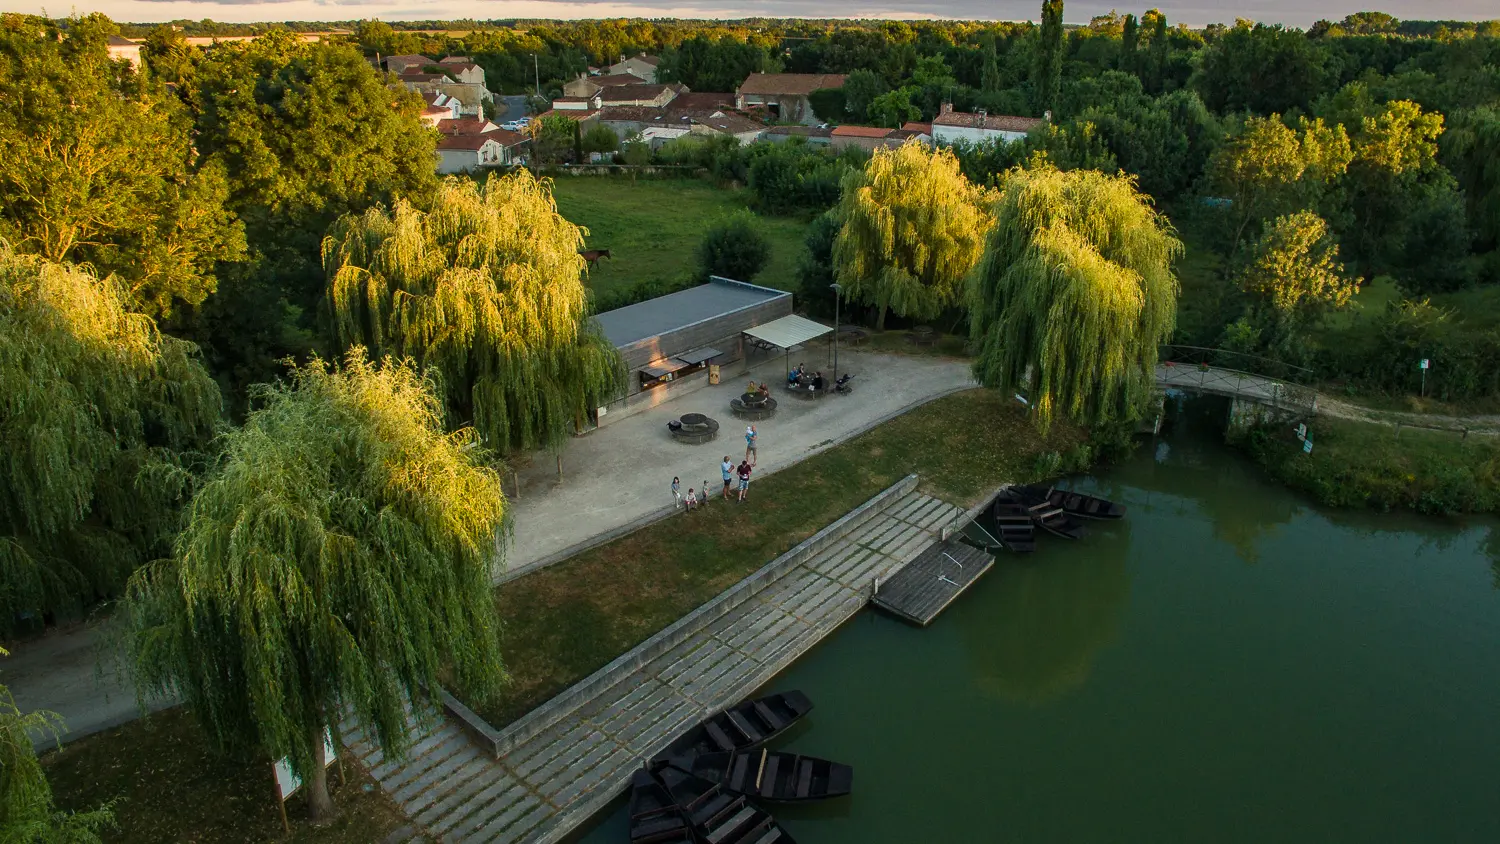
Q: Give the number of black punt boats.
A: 7